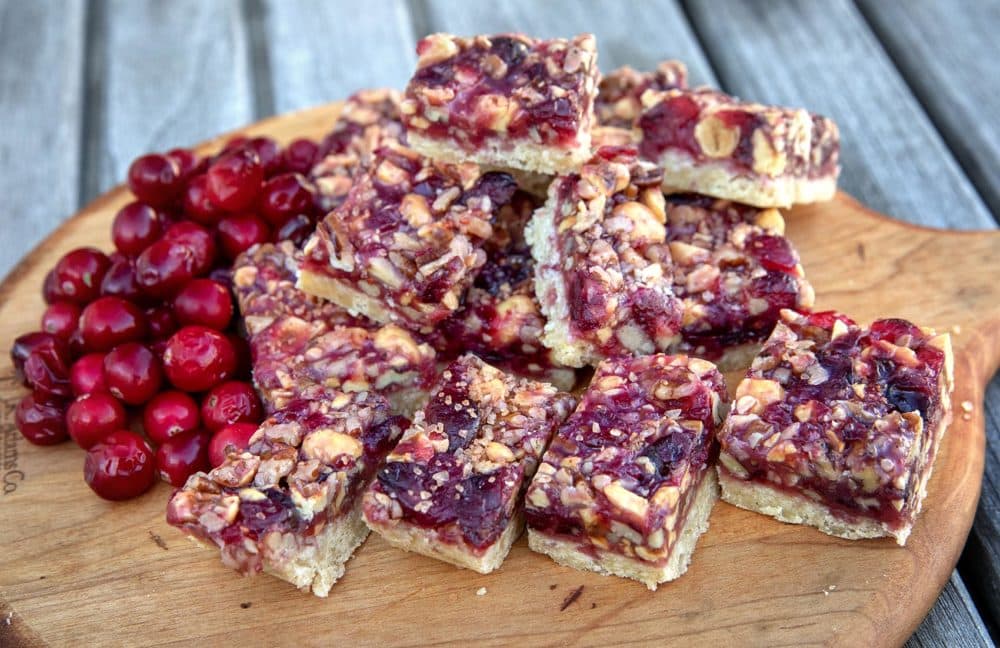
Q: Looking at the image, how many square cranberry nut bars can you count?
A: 13